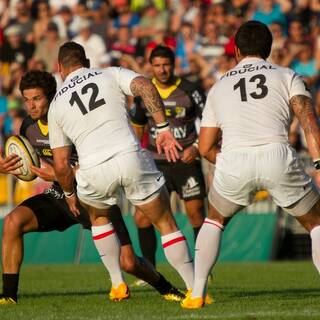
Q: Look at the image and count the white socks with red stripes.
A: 3